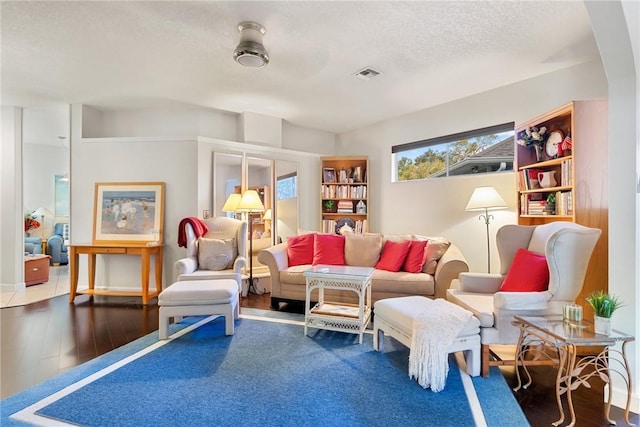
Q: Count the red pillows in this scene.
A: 5